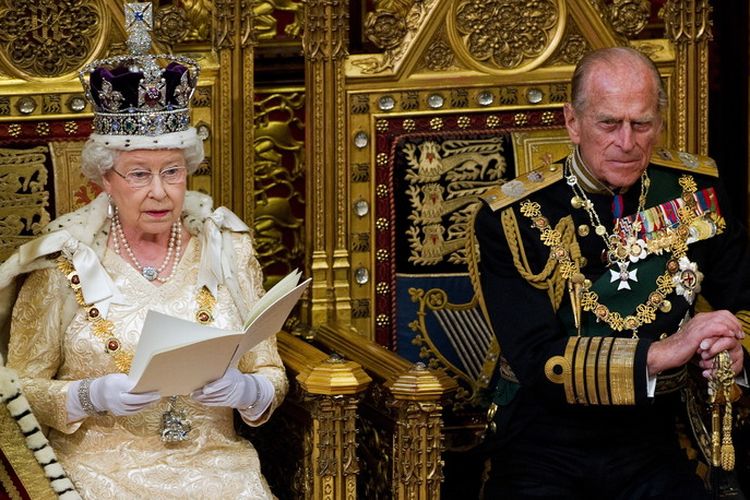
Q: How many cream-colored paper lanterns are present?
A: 0